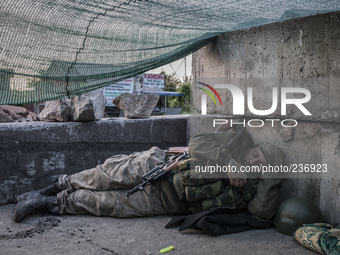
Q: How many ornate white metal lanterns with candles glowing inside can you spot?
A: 0